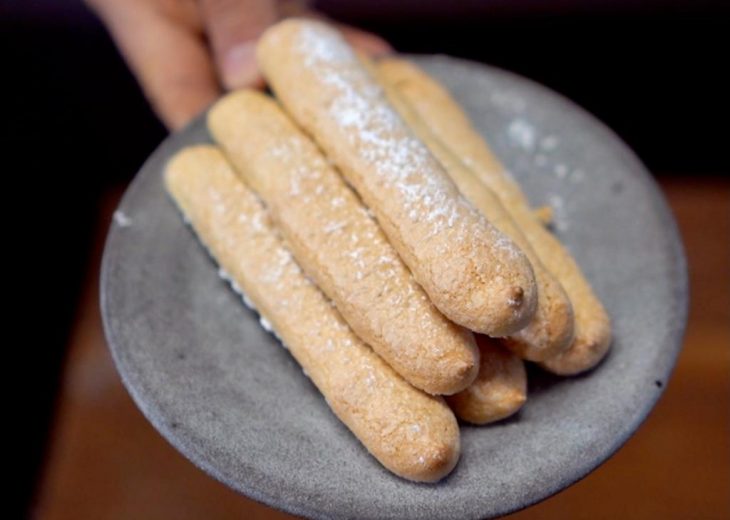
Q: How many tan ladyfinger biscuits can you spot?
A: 6